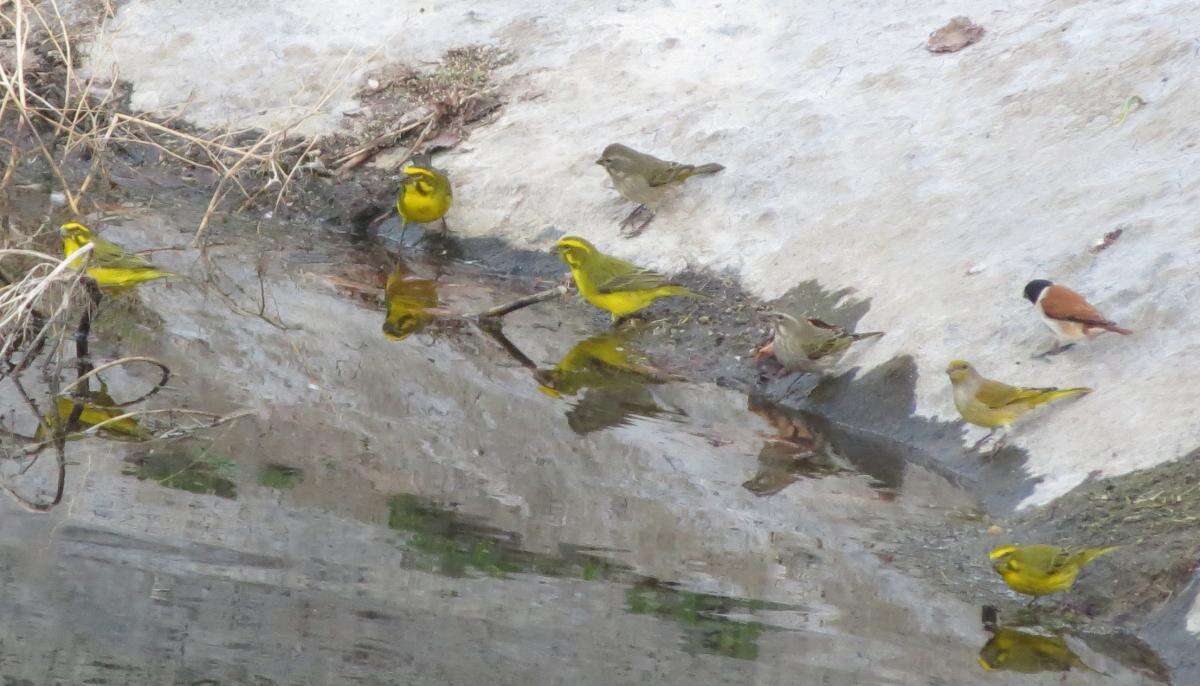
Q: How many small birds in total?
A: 8